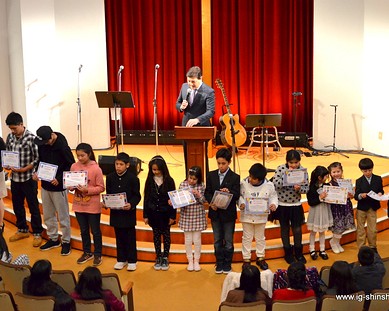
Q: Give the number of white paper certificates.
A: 11